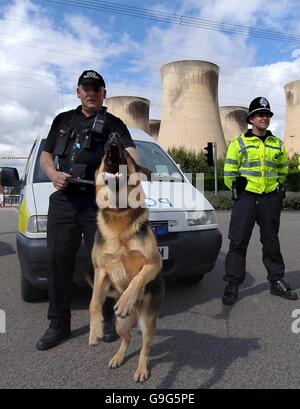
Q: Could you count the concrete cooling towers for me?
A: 5